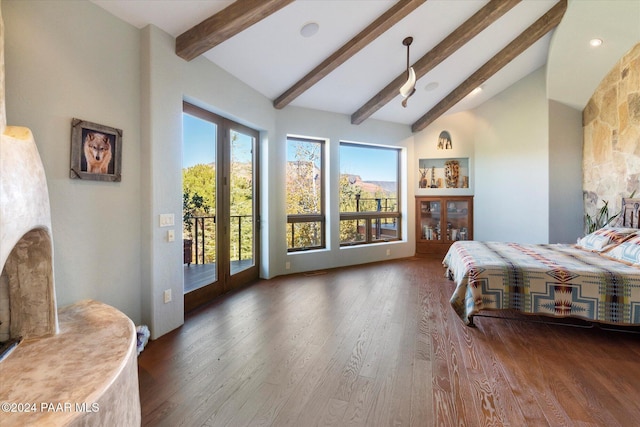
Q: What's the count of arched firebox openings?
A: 1